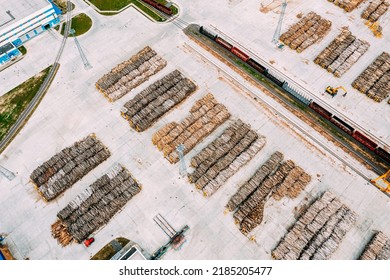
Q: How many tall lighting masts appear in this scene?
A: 4